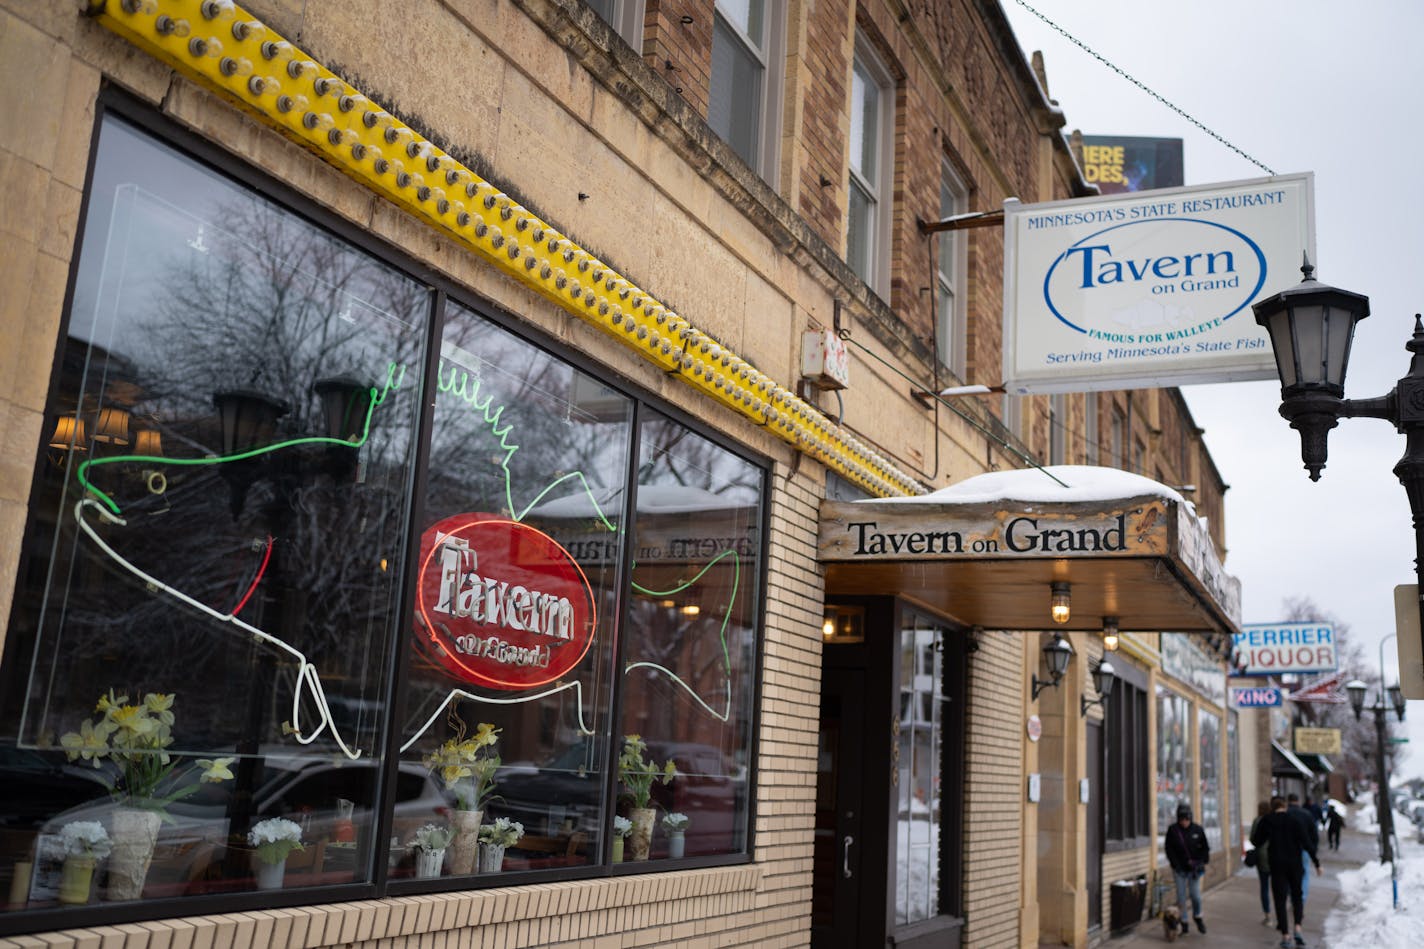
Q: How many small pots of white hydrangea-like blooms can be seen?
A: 6